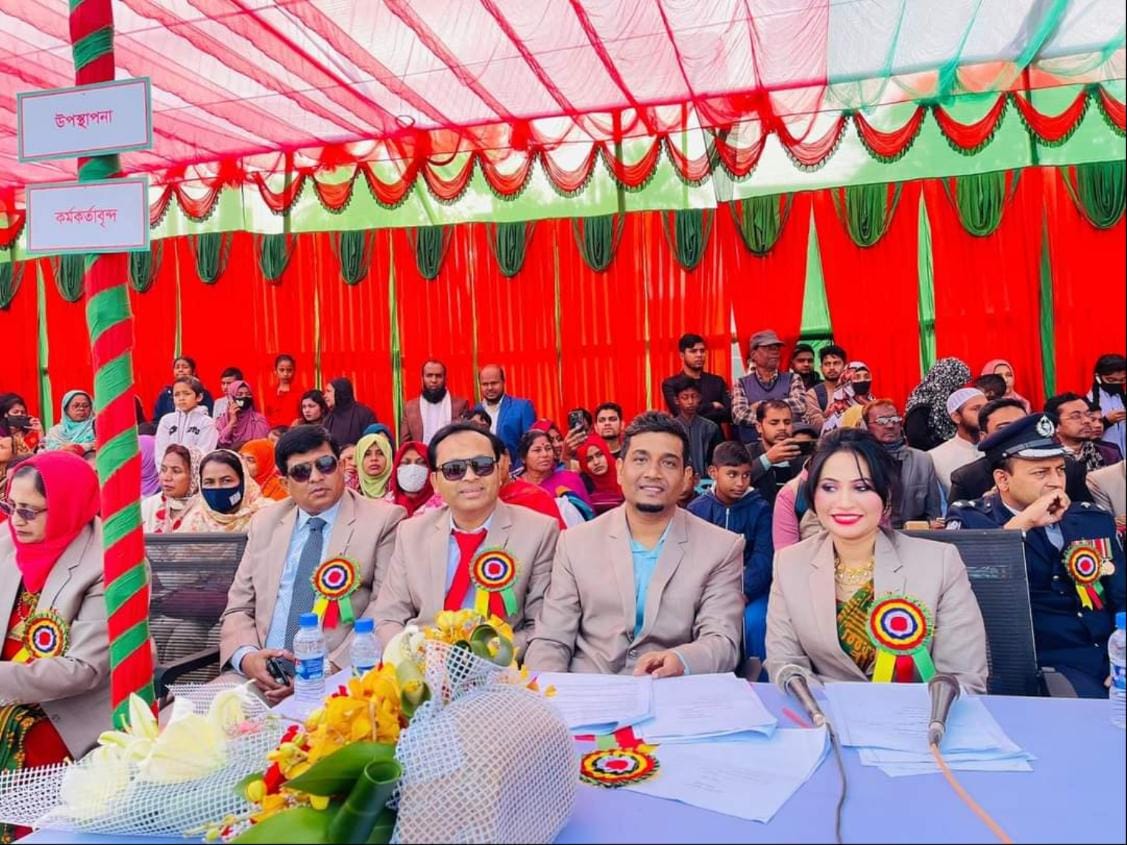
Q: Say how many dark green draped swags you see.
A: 14